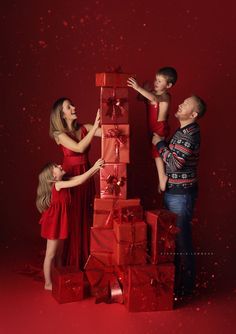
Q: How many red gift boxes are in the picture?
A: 11